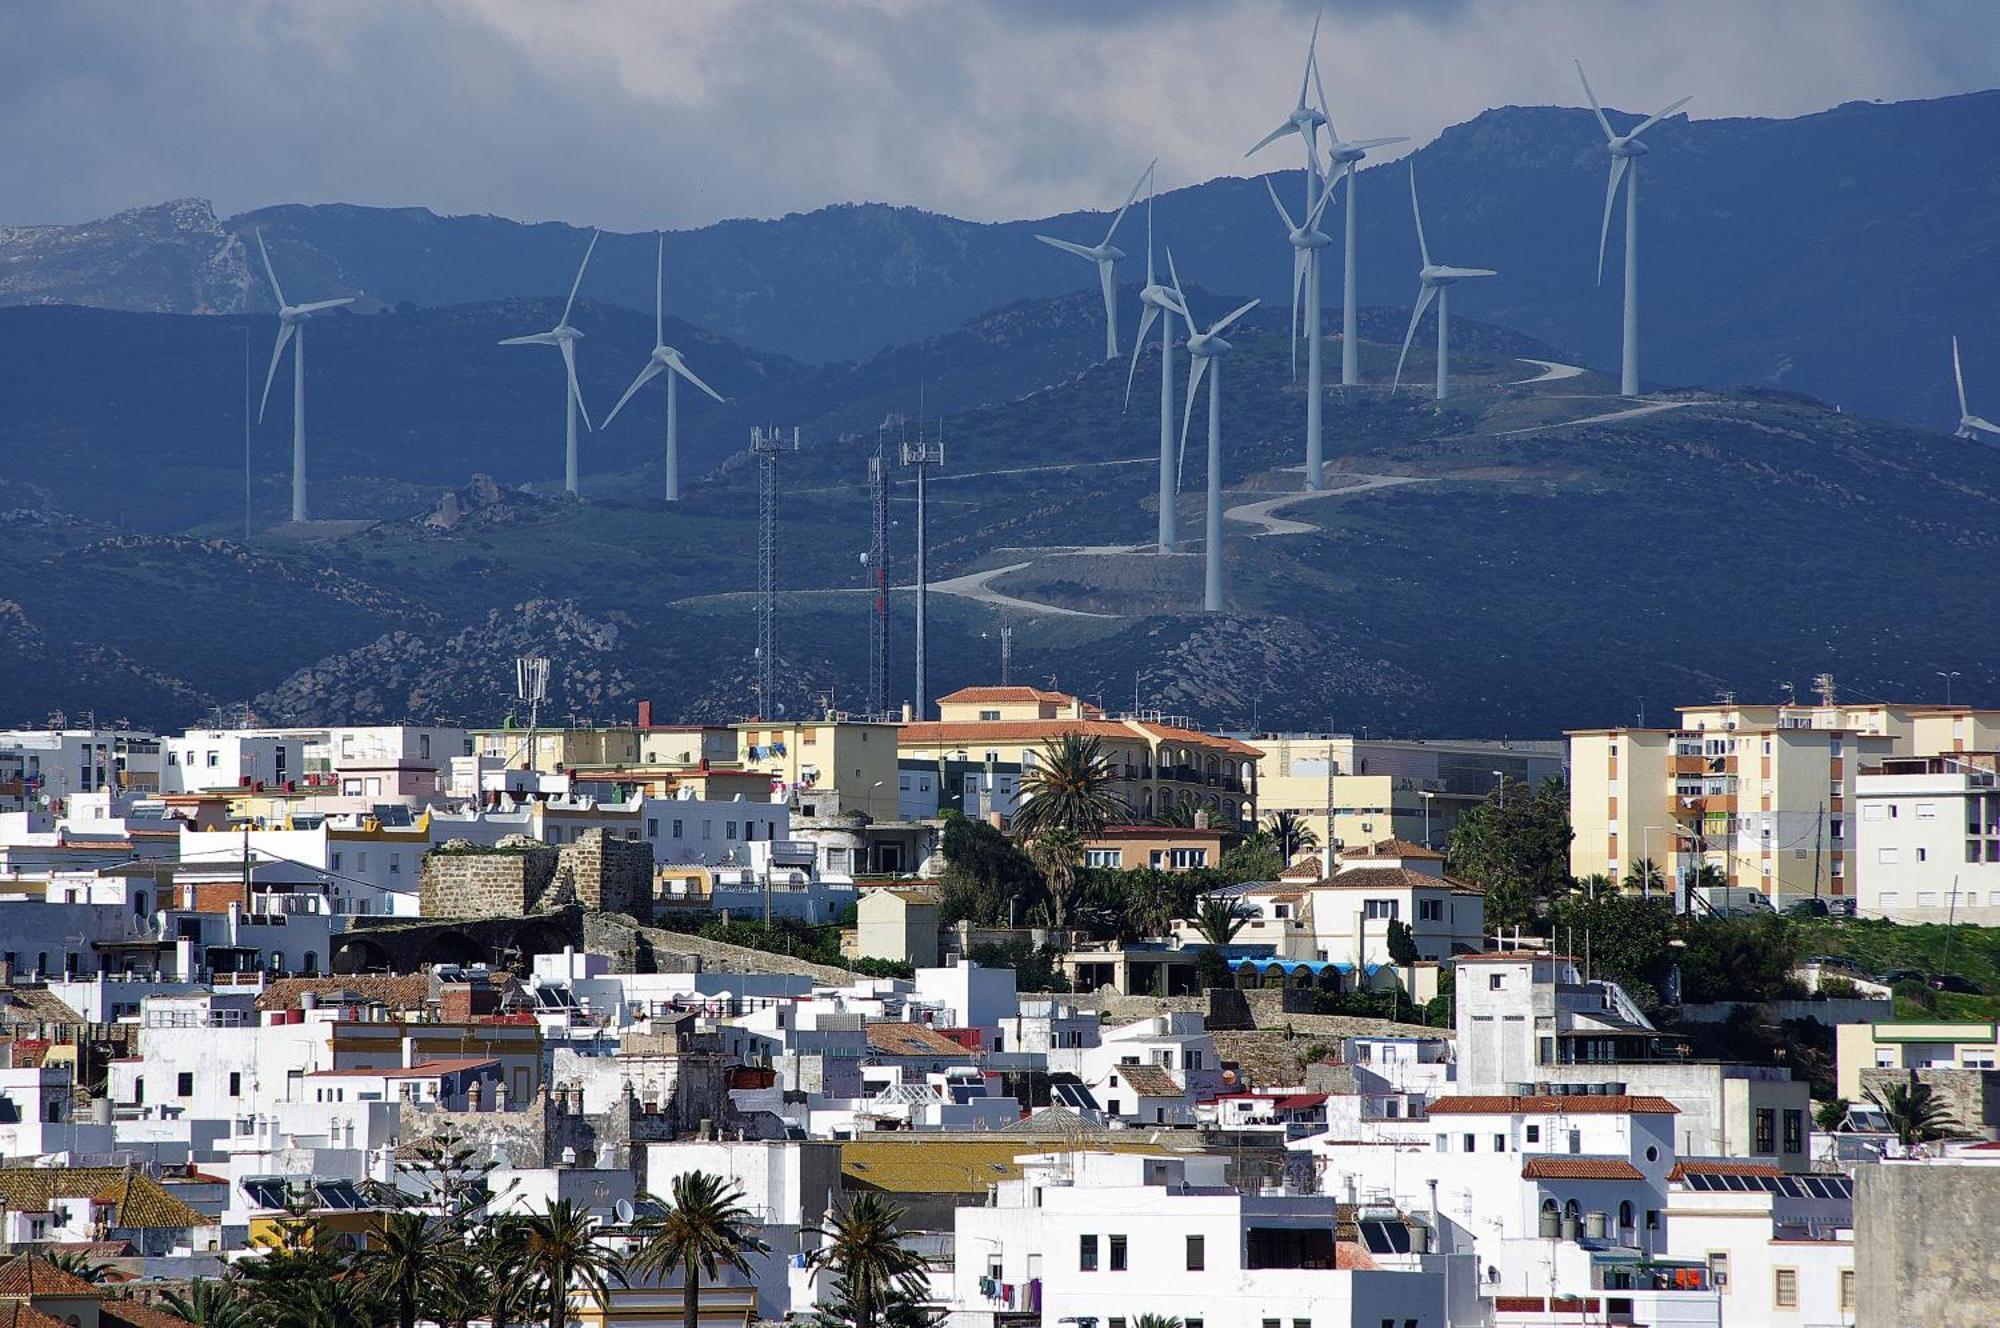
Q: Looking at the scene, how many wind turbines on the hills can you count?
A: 12